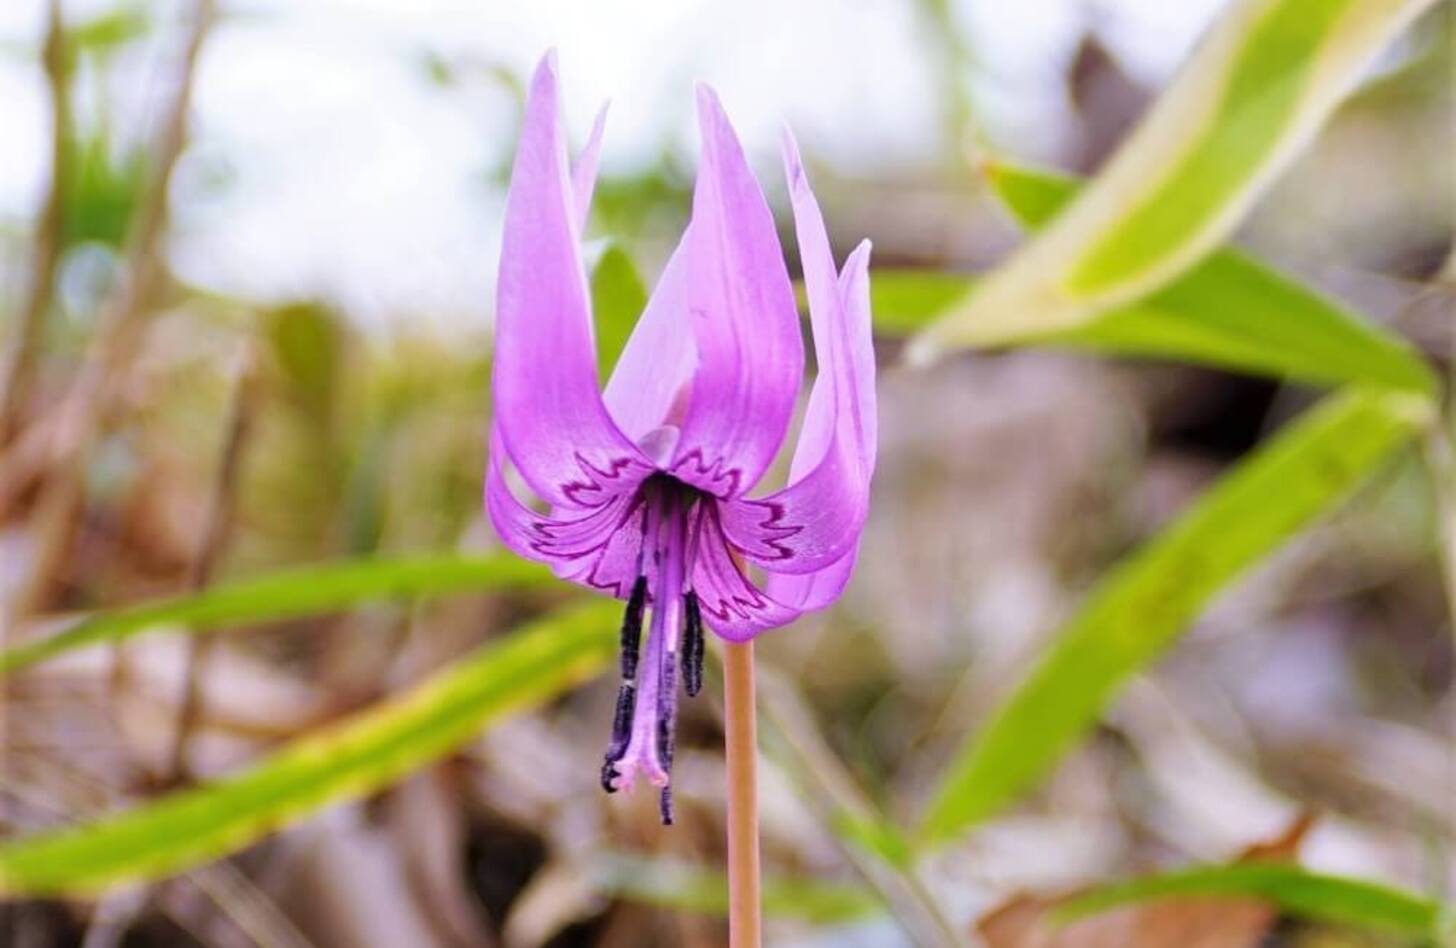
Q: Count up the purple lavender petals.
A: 6